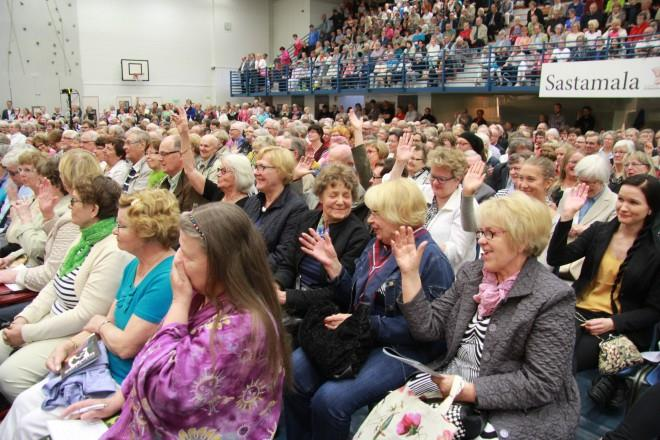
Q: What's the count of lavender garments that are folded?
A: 1